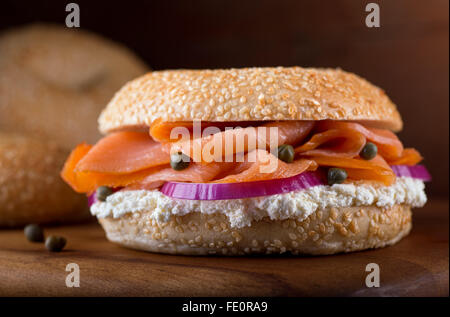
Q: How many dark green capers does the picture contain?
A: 7